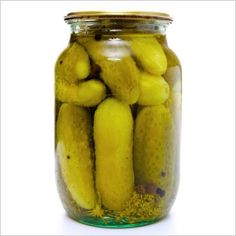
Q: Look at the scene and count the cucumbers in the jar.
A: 8